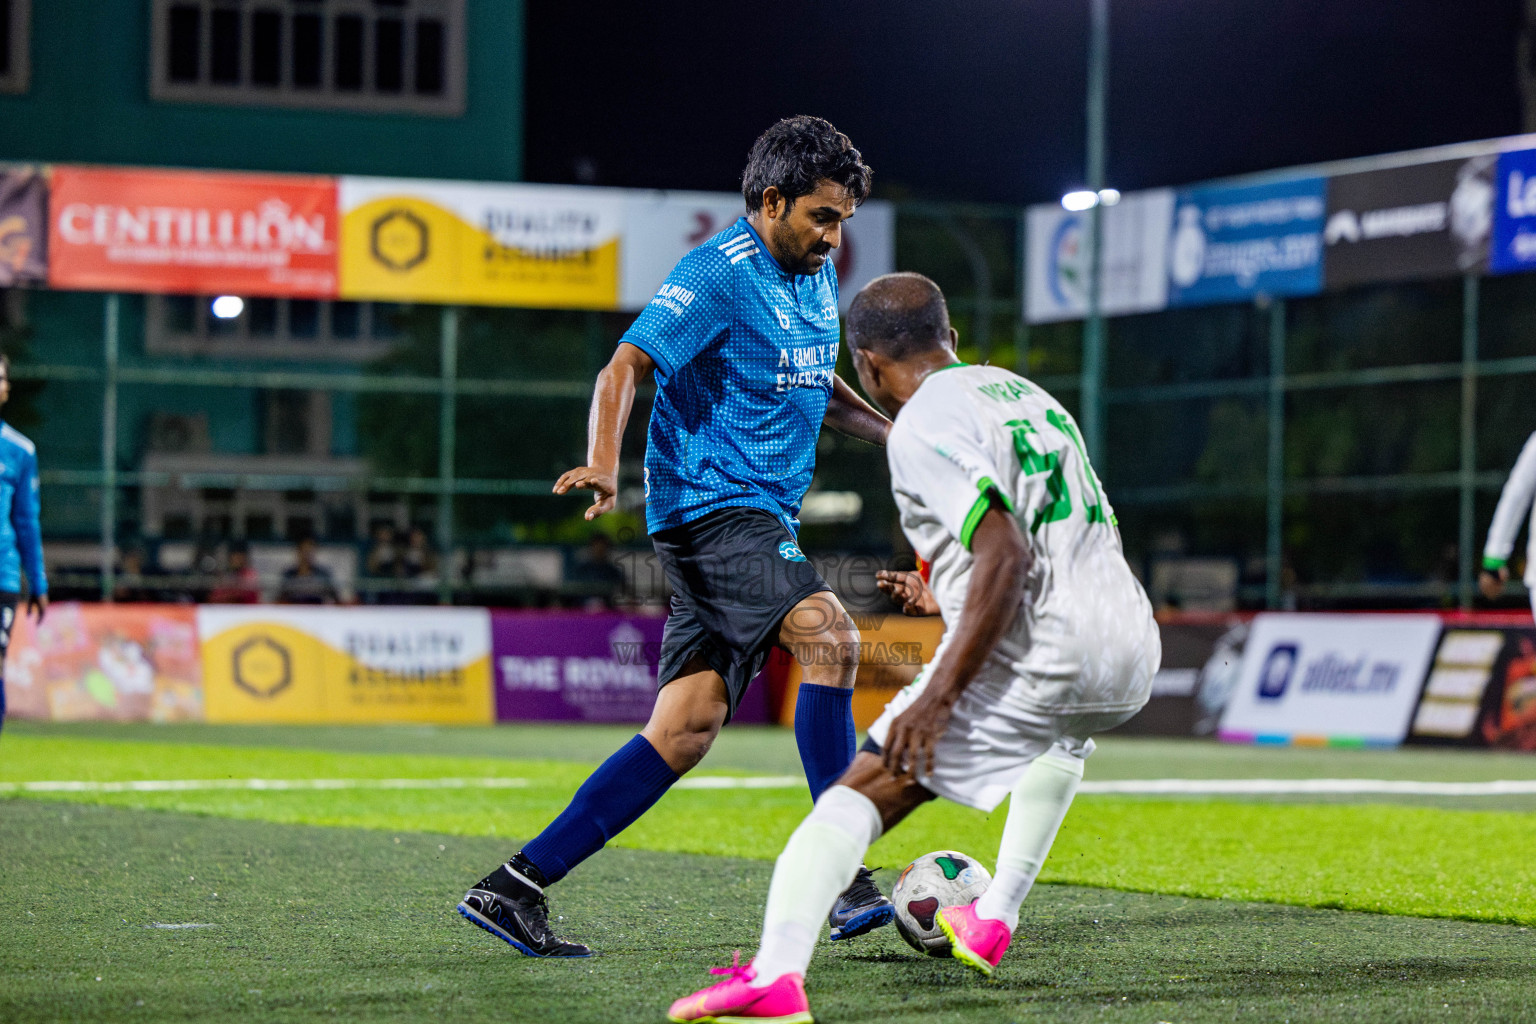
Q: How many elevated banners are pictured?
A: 8